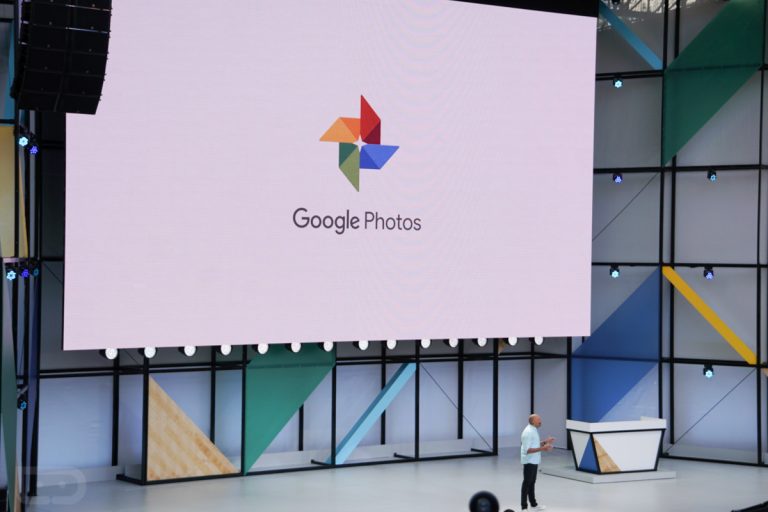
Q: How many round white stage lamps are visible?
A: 14